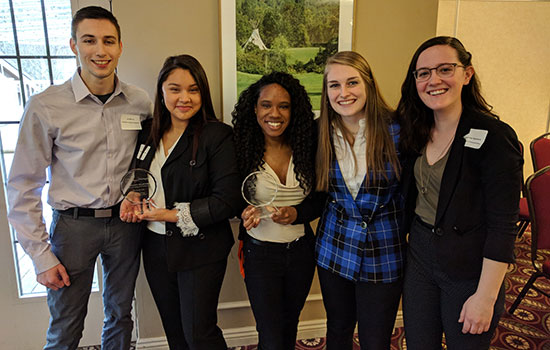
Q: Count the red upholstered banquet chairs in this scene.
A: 3